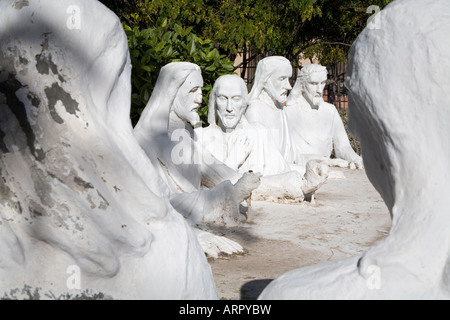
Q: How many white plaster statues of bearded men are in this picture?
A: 4